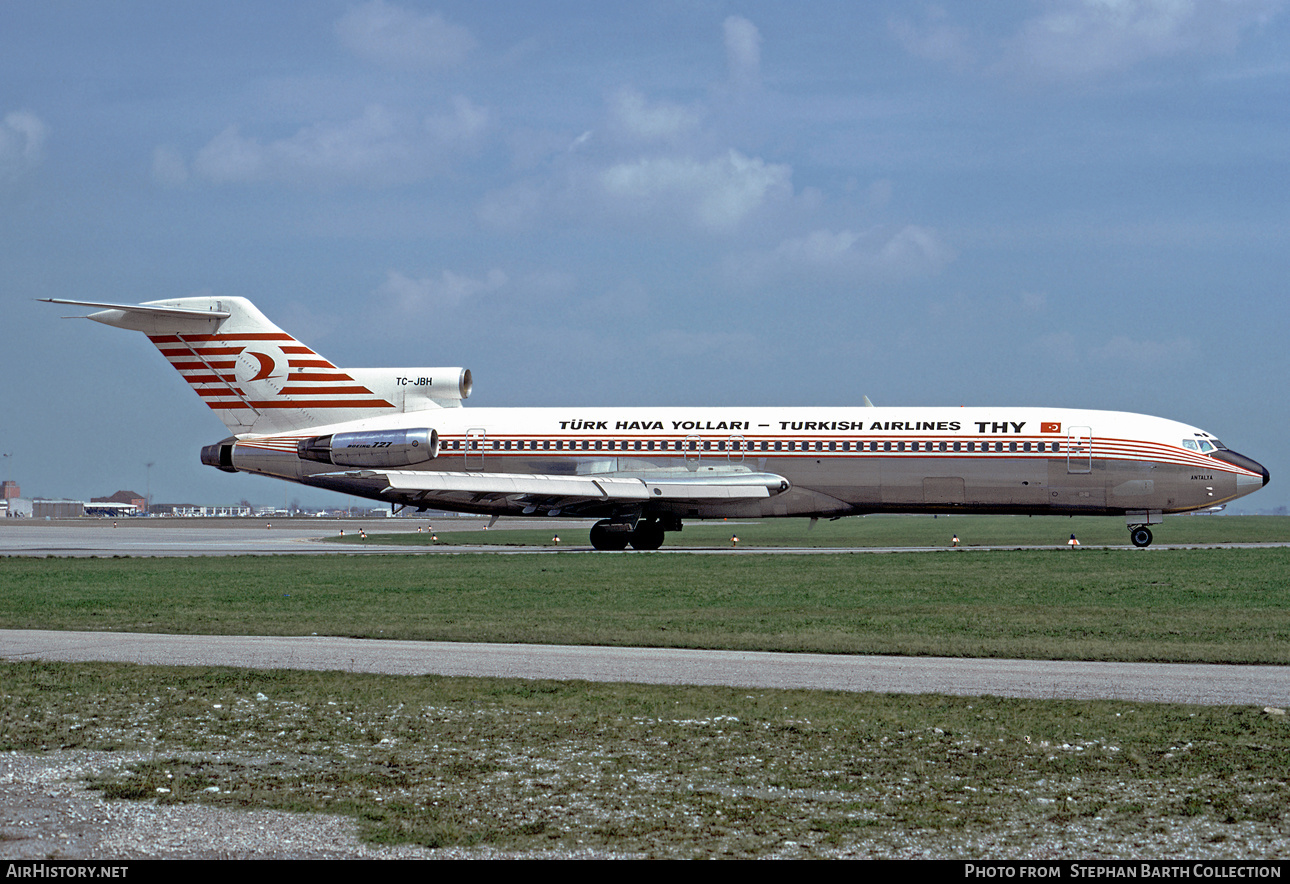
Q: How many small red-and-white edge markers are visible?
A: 13